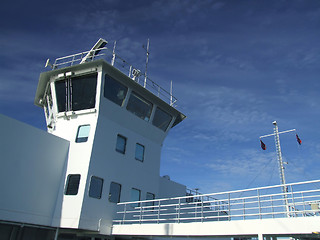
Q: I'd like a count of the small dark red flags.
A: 2